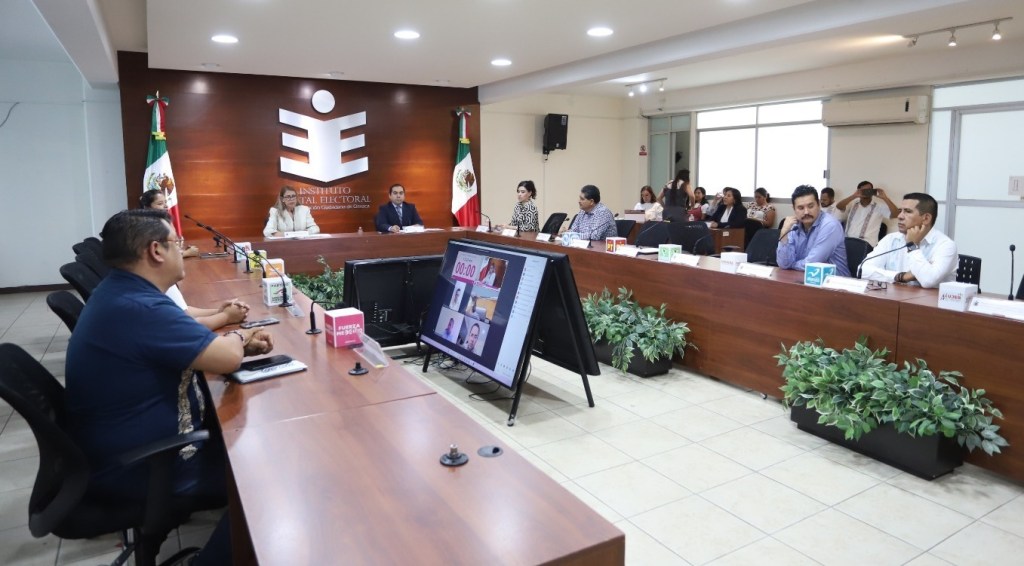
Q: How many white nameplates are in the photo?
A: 11